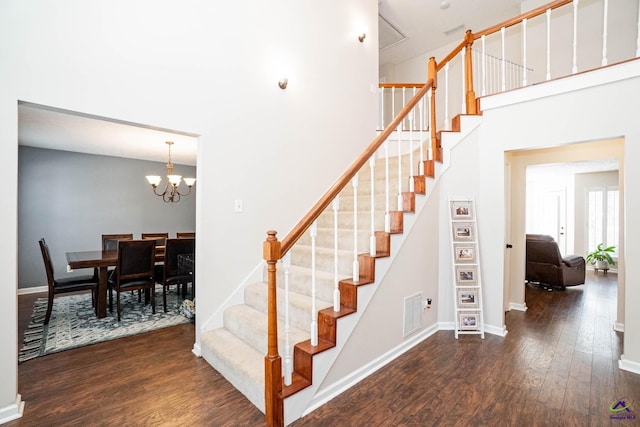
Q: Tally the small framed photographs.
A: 6